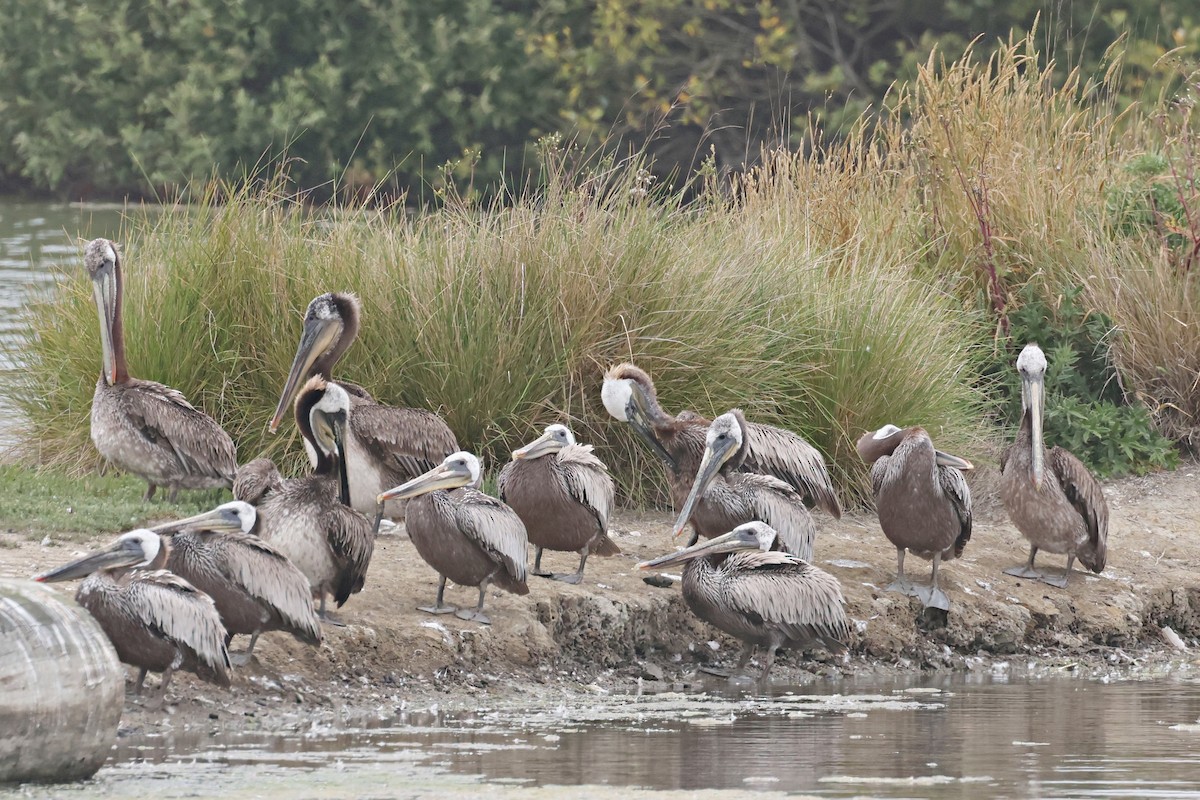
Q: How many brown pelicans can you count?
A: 12